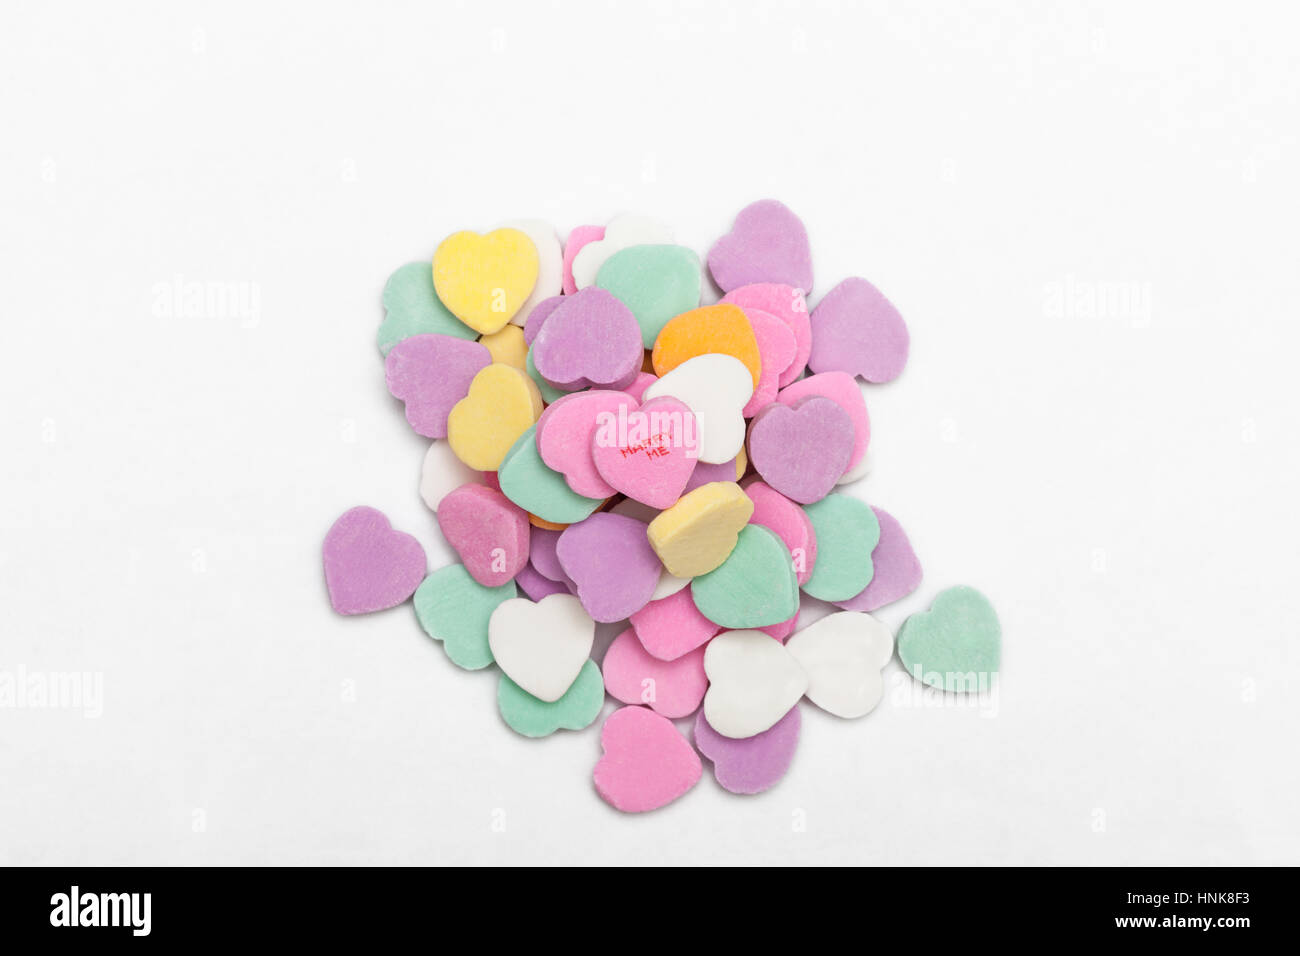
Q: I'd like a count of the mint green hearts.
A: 9